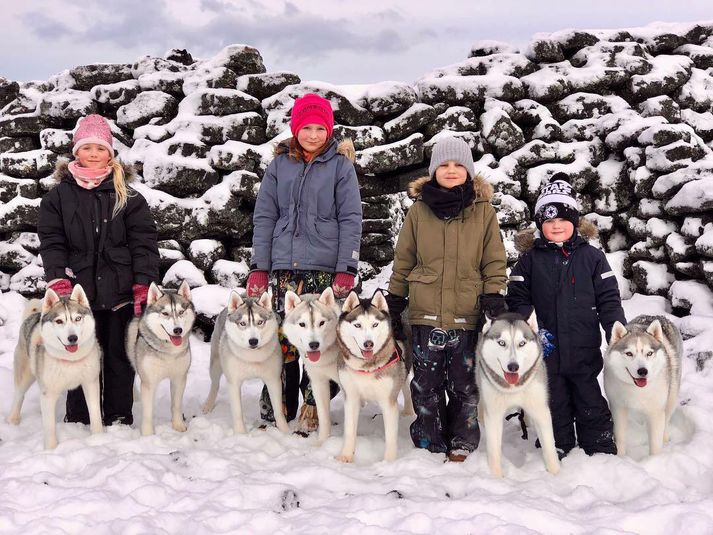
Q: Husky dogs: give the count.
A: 7